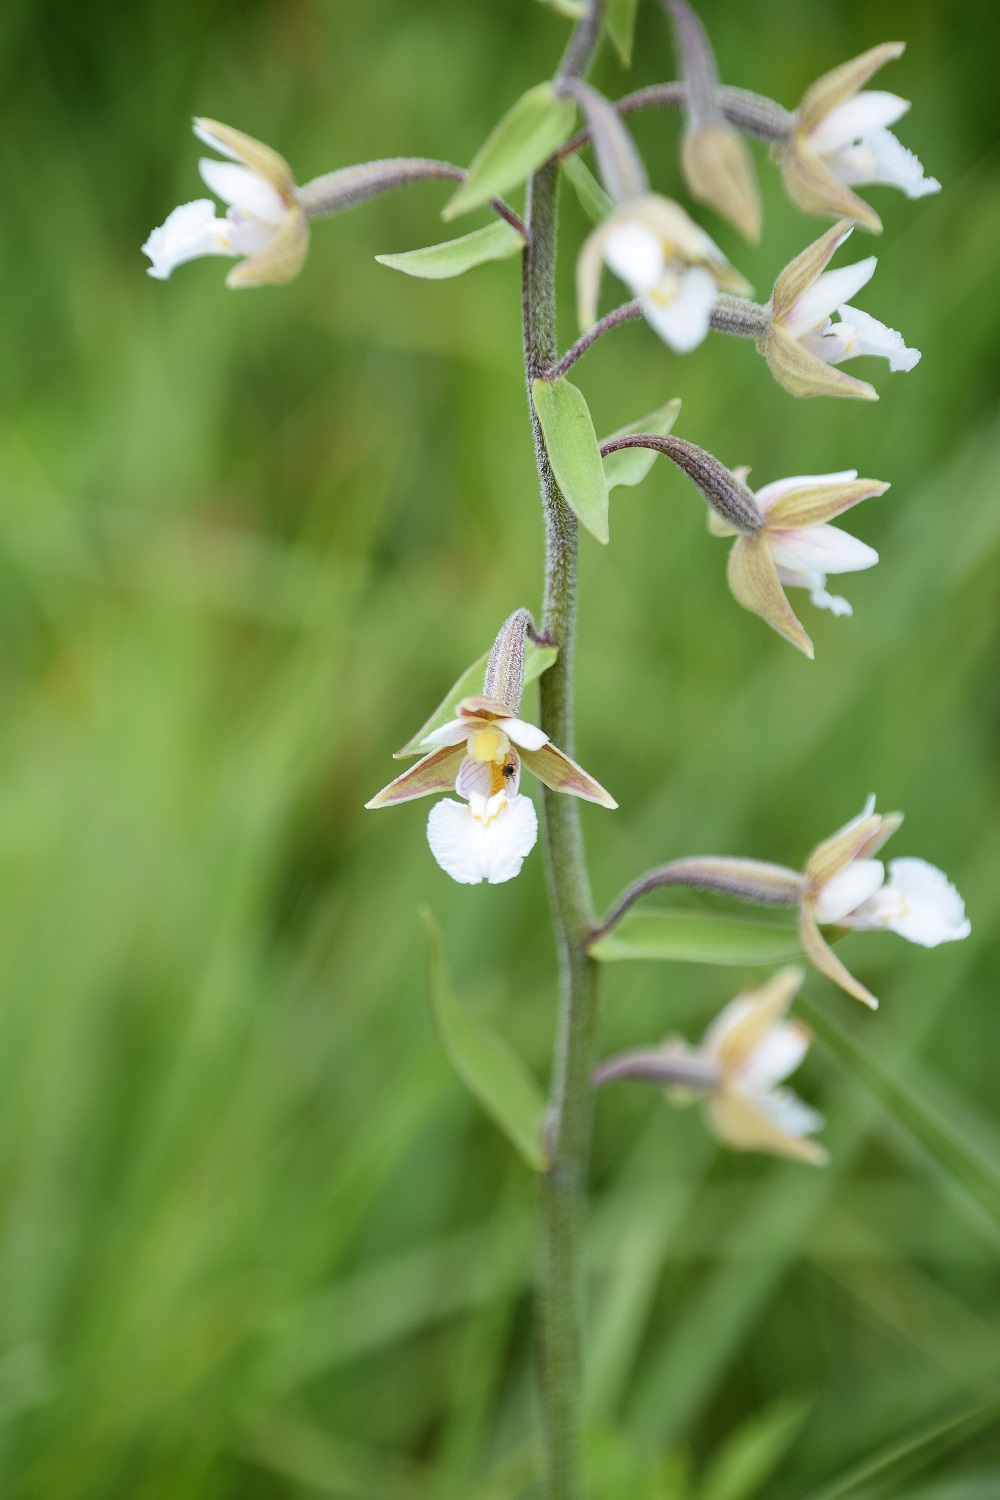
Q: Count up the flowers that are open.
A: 8